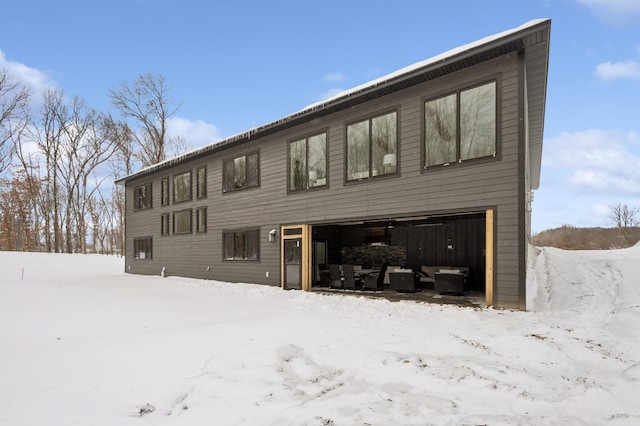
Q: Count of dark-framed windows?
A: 13